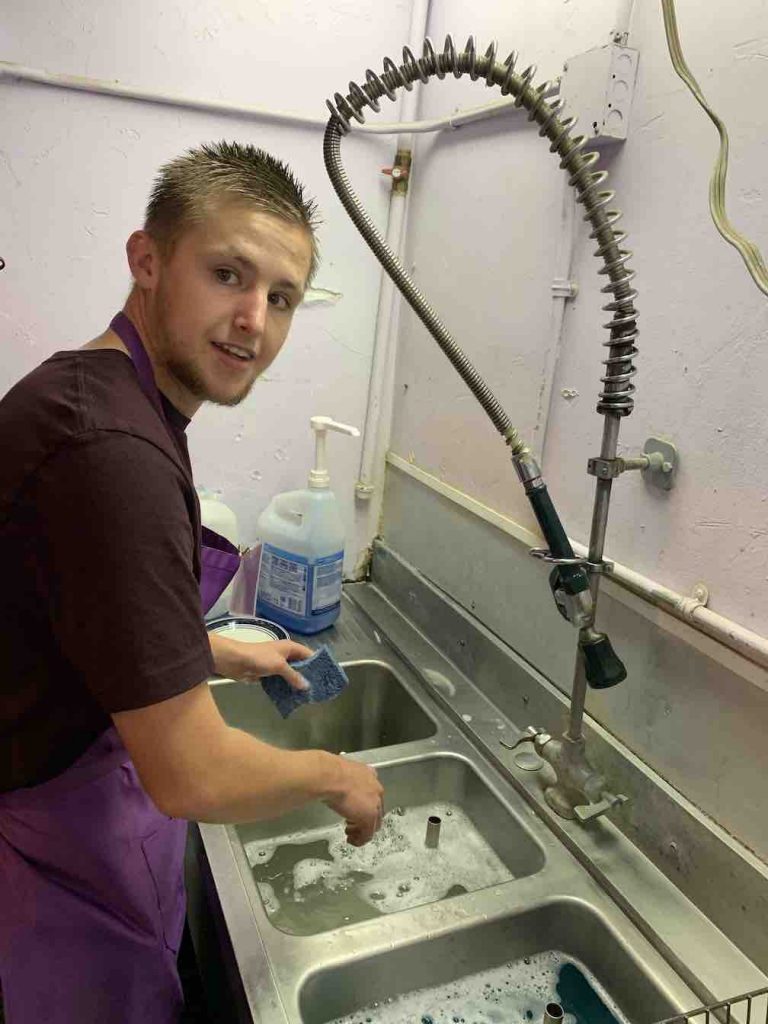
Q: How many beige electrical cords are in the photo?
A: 1